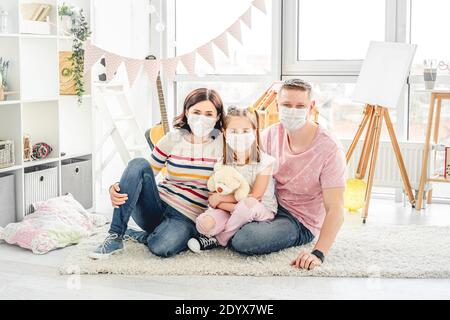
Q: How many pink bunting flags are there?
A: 11